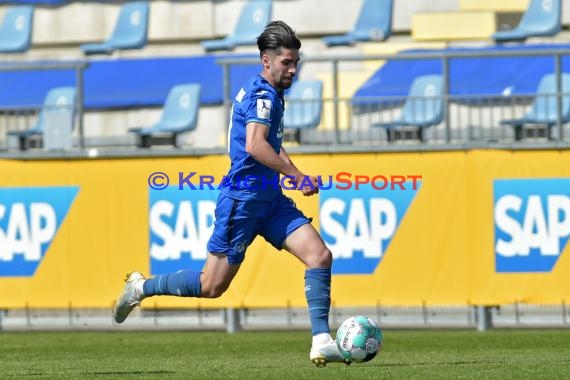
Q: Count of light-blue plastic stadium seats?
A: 10